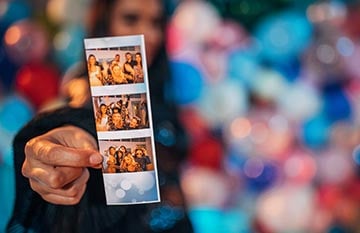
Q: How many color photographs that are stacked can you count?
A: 3